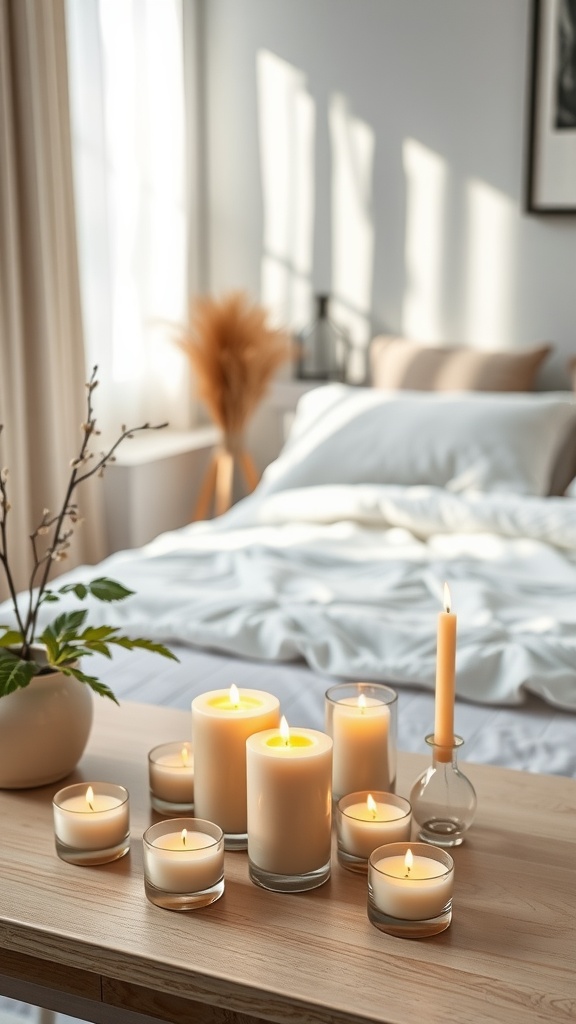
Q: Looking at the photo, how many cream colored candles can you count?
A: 8